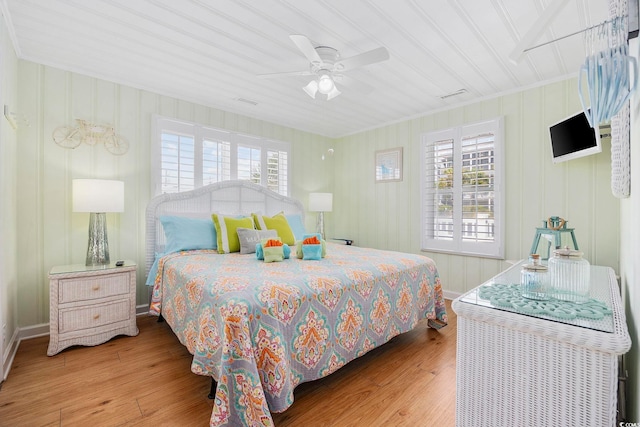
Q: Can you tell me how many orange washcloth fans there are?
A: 2